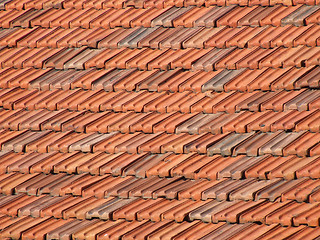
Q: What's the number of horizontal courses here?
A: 12